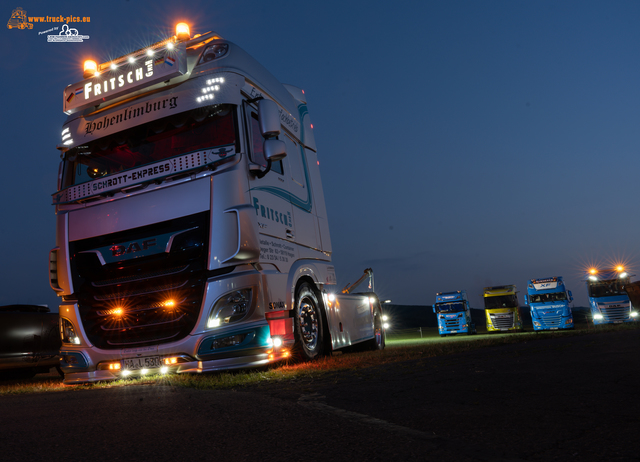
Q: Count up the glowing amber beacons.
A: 4